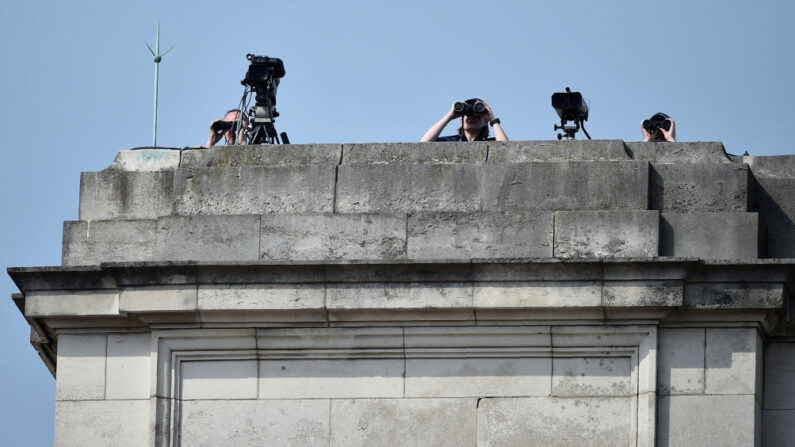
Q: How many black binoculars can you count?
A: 3